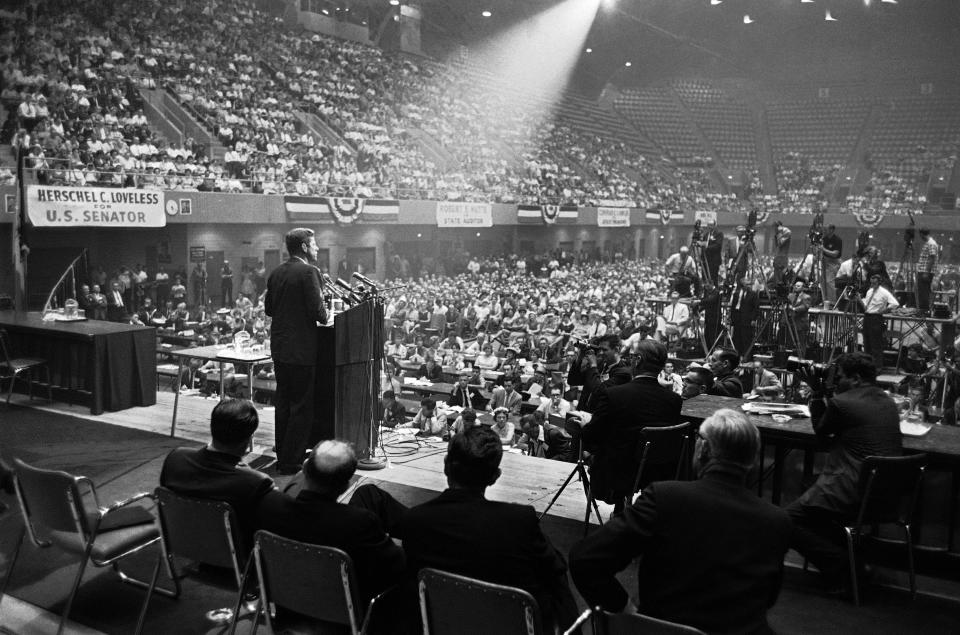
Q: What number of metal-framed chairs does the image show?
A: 8